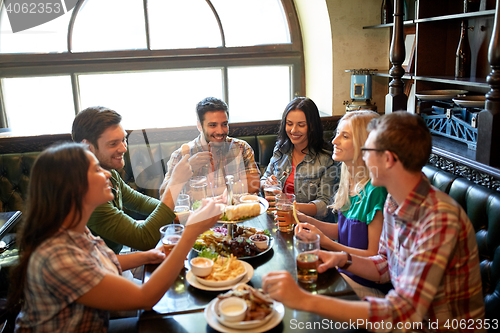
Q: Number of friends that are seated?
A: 6